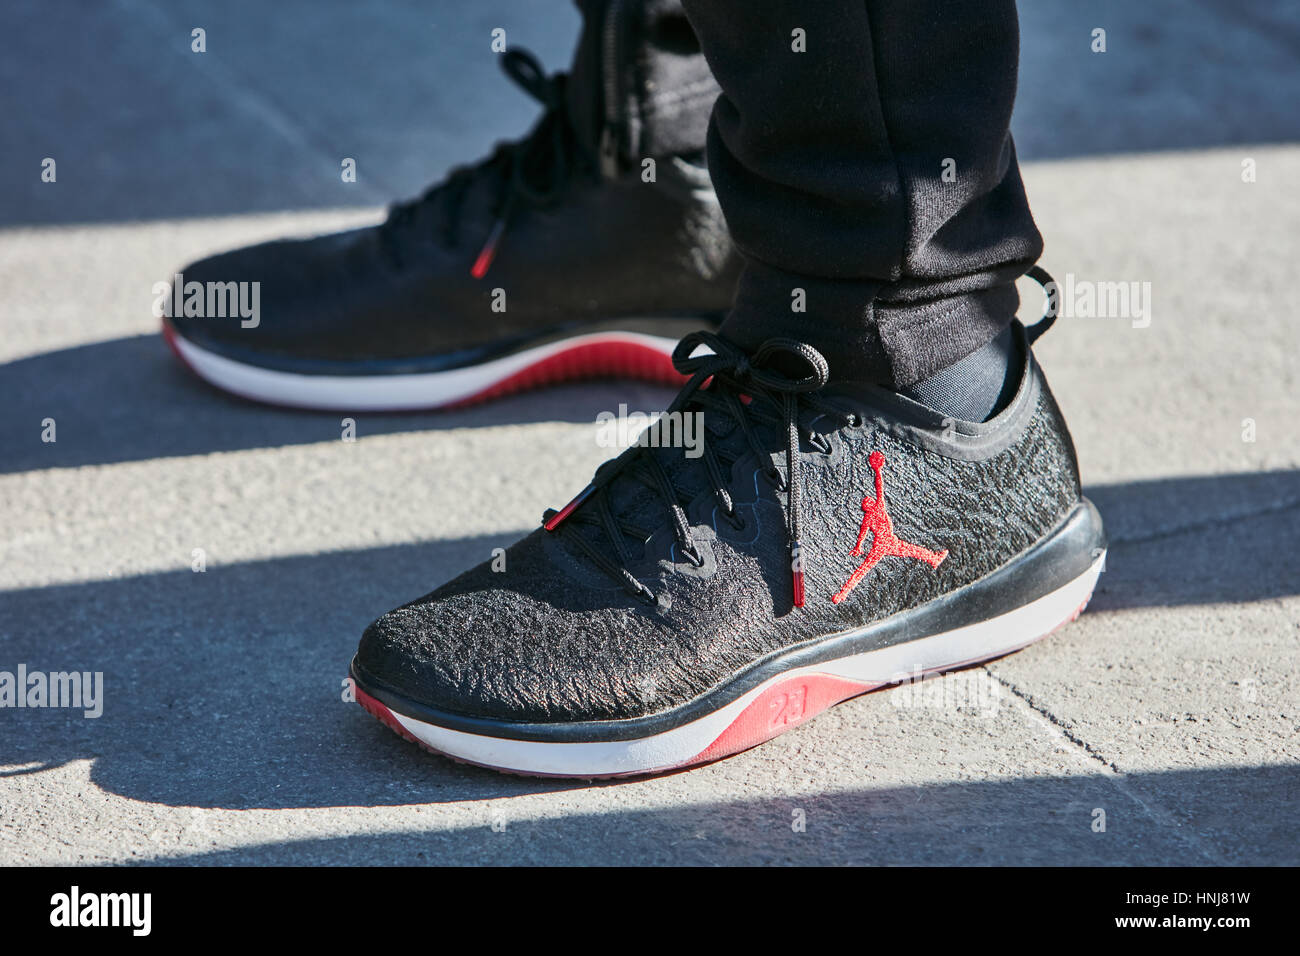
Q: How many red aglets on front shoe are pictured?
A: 2